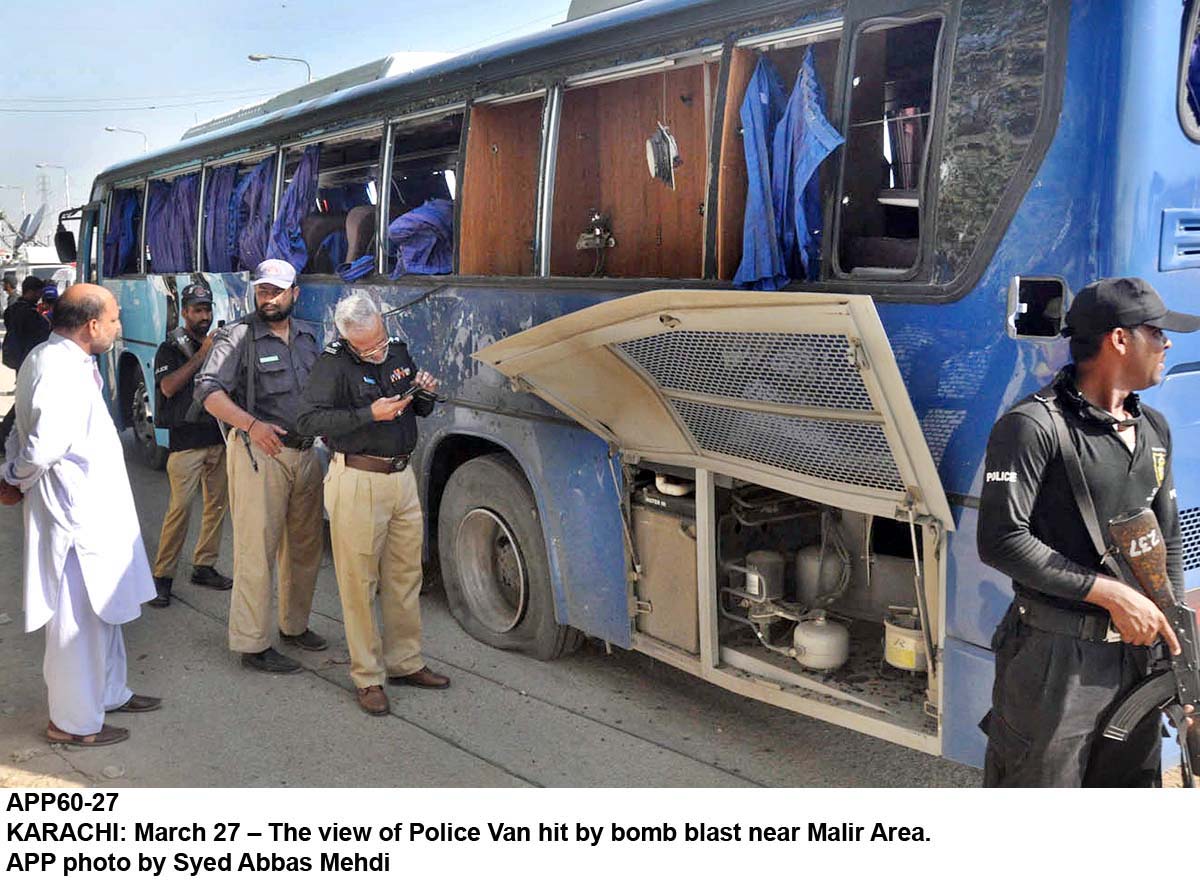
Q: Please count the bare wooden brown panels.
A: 3